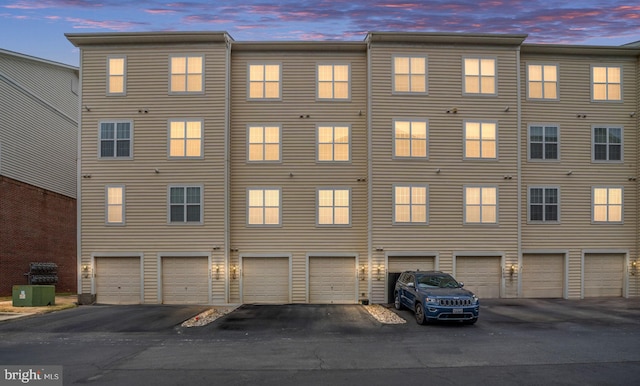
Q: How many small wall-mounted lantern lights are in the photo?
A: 7